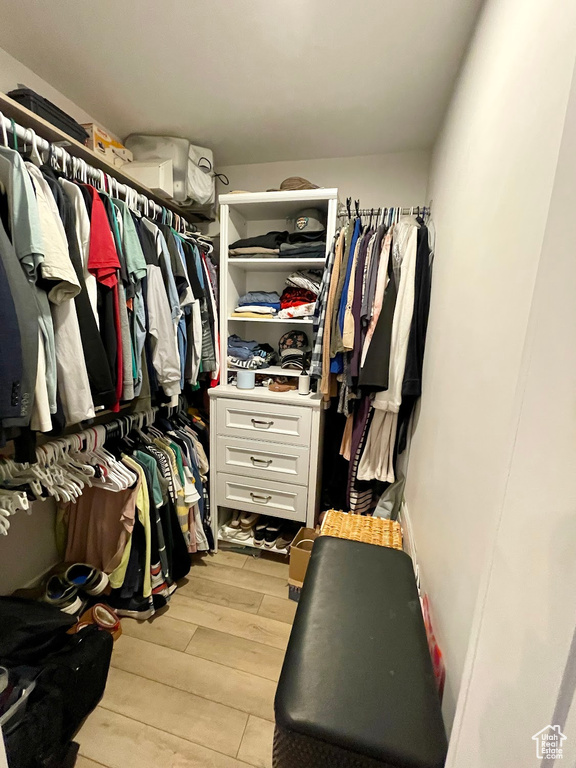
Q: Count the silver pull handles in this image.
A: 3